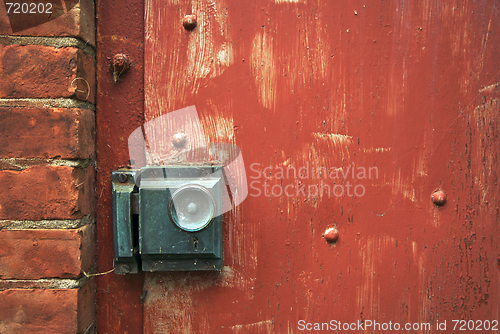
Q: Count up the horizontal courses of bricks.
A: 6